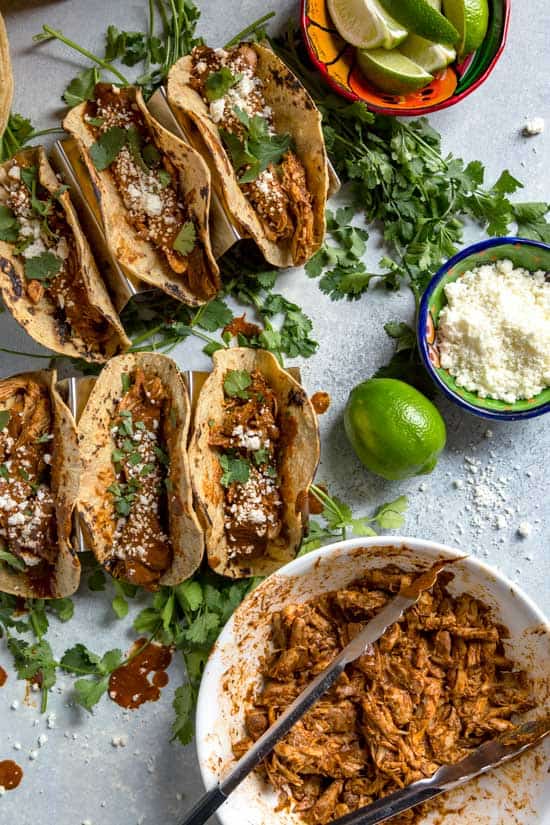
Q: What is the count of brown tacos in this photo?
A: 6